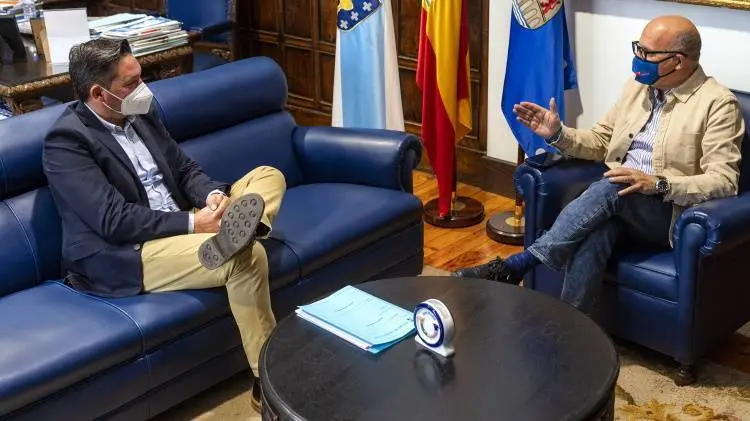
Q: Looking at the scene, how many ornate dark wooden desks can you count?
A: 1